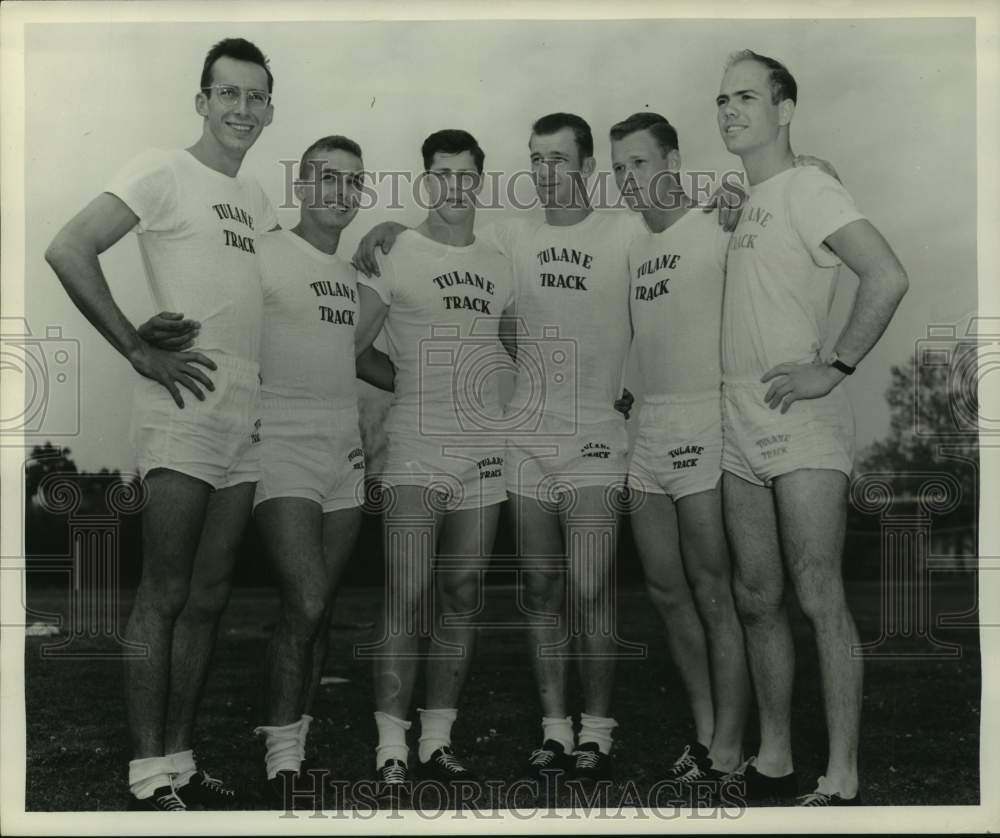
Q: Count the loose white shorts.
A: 6